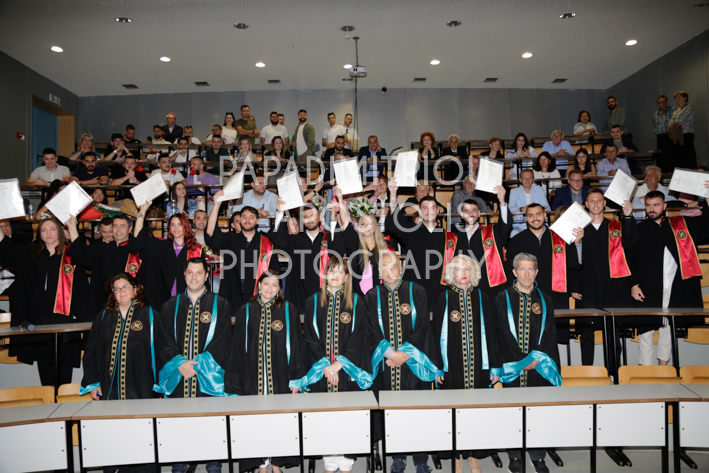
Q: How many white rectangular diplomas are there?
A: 11